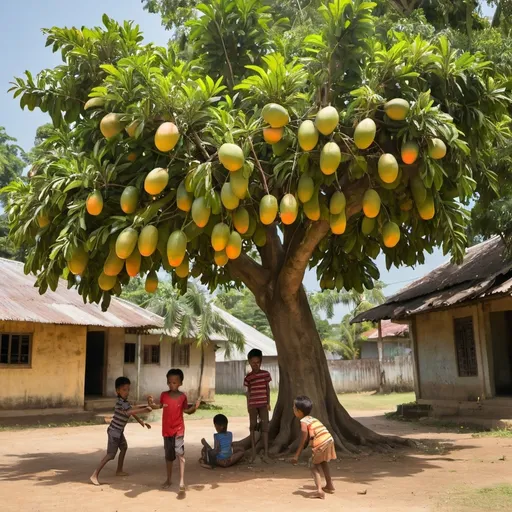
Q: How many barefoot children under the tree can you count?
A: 5